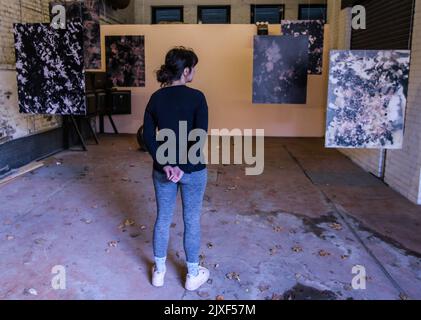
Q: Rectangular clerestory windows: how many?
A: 4